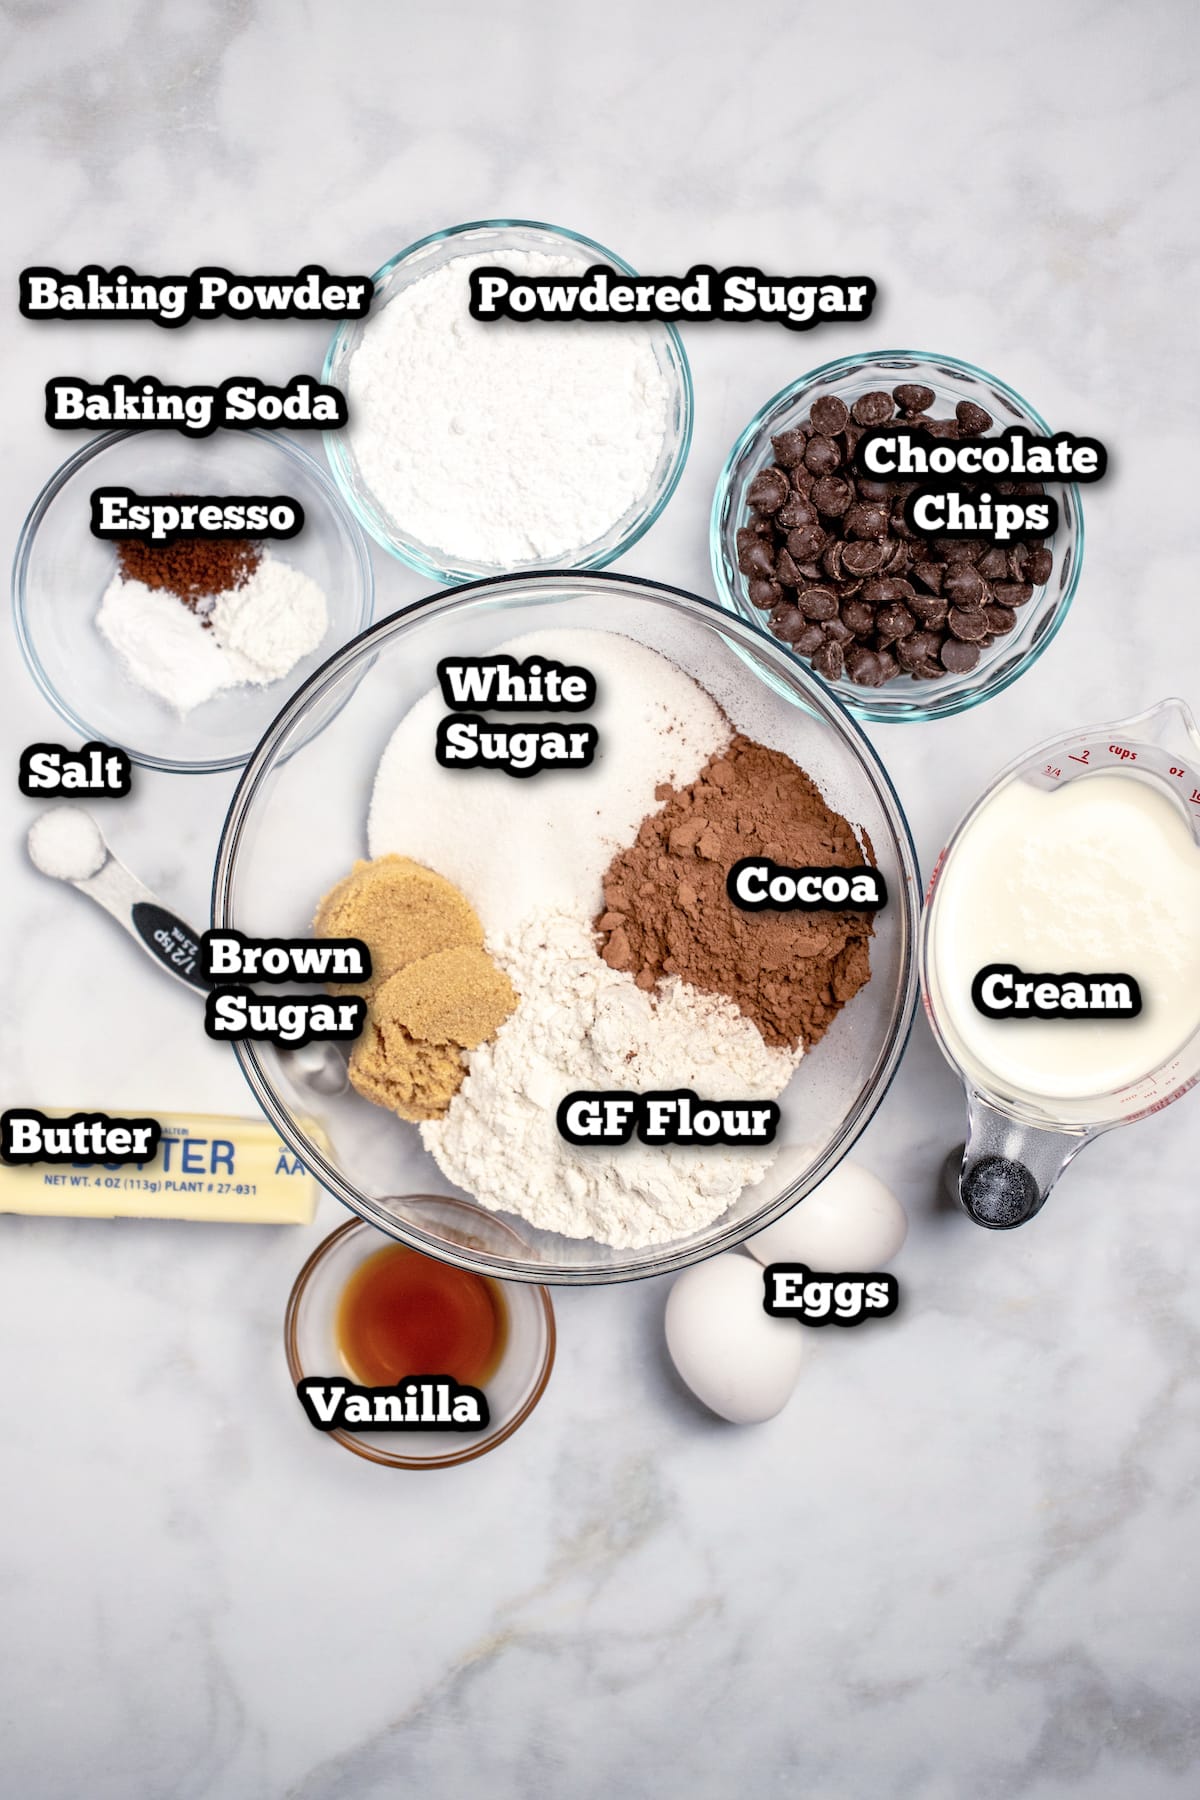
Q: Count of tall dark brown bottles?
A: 0